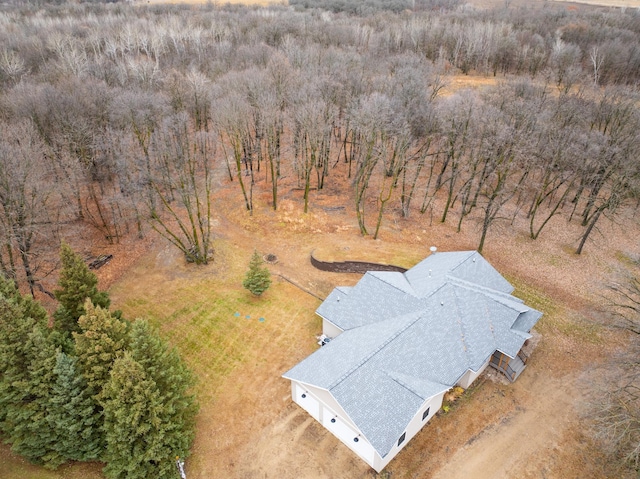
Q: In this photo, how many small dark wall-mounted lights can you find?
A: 3